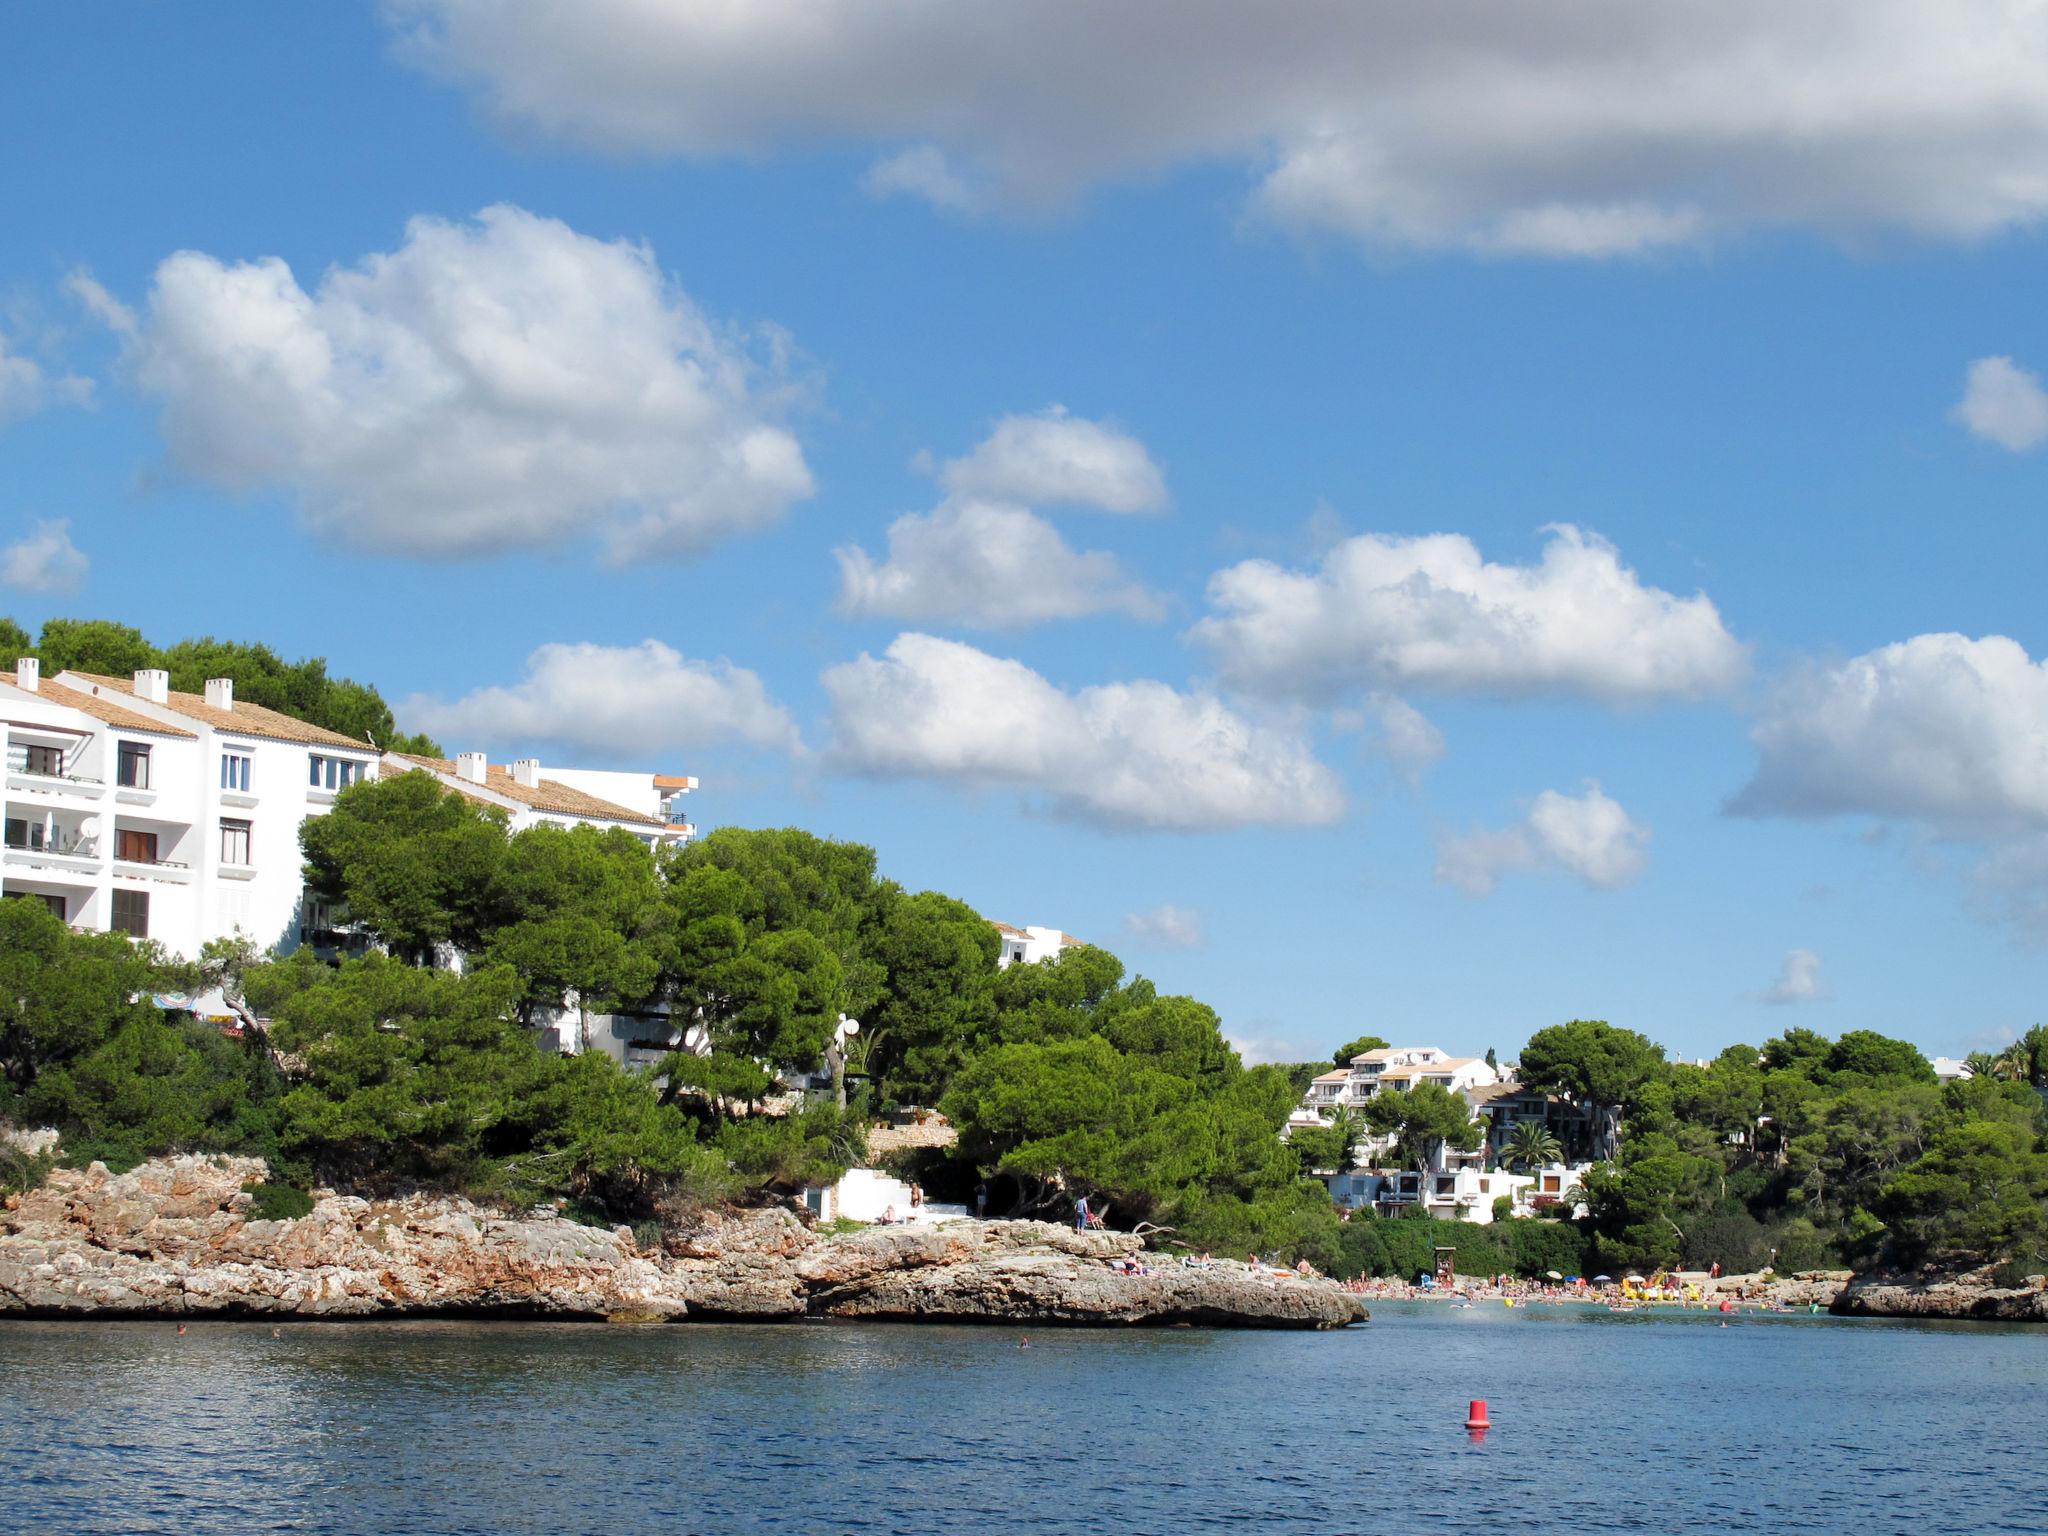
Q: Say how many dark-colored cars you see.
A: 0